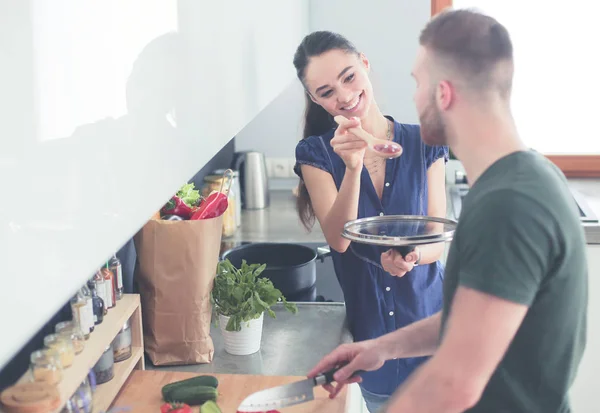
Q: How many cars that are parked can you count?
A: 0